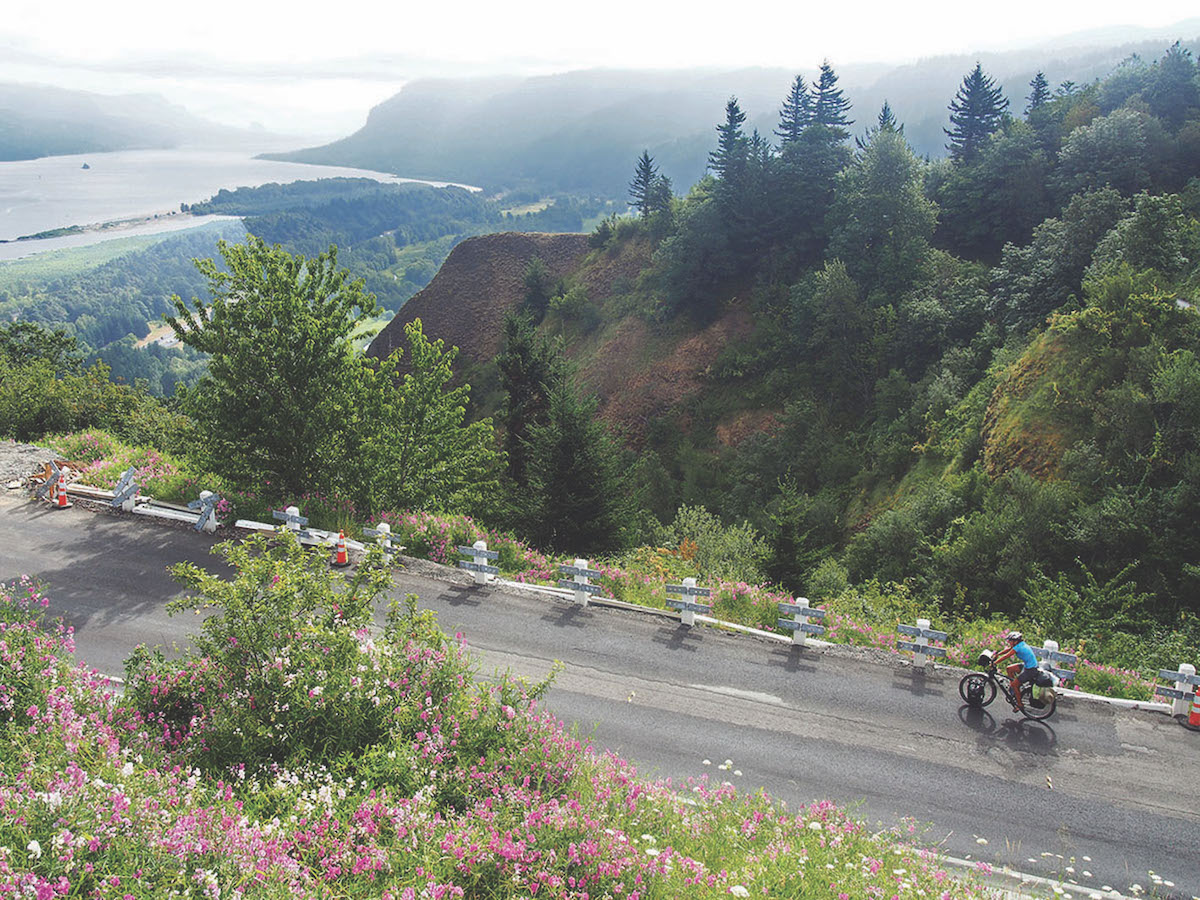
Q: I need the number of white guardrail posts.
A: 11